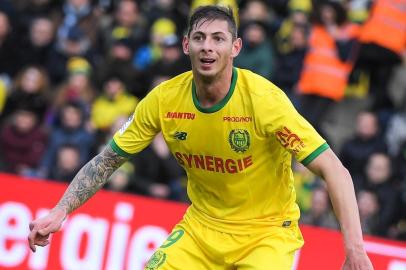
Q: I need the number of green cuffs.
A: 2